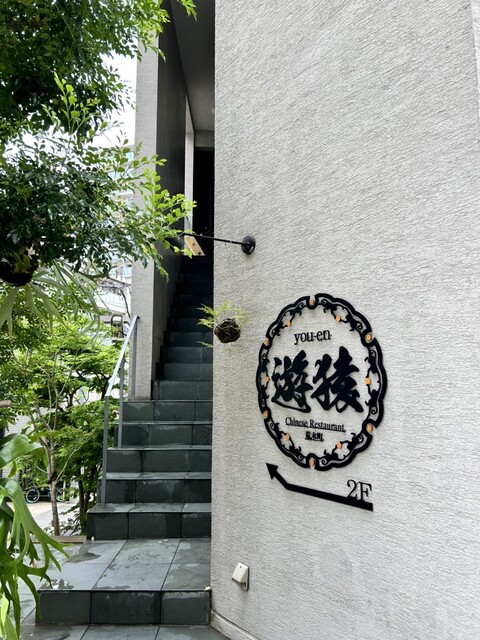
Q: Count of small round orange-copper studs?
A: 12